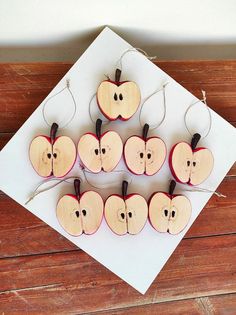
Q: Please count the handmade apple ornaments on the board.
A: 8